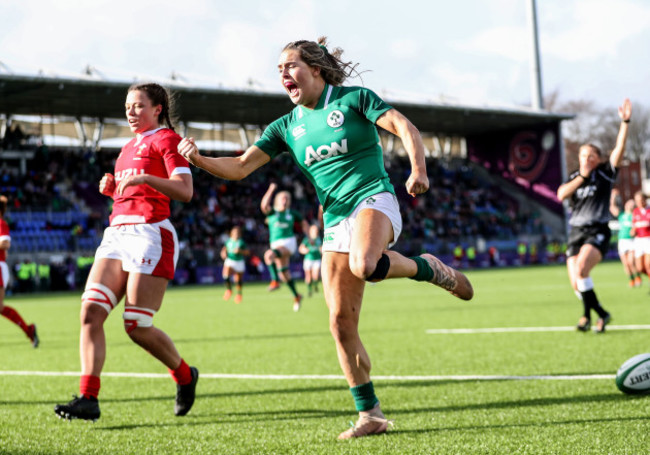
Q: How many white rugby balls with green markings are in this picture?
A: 1